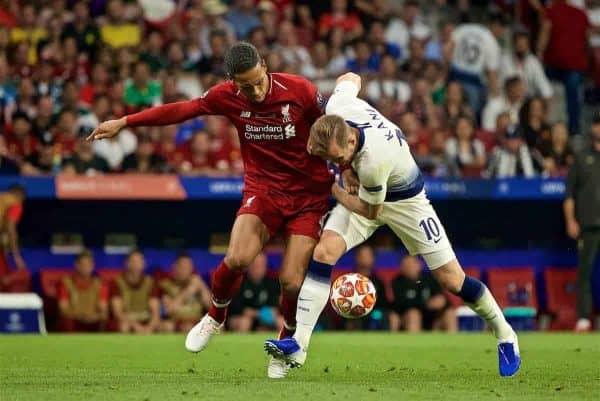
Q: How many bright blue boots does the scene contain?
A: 2